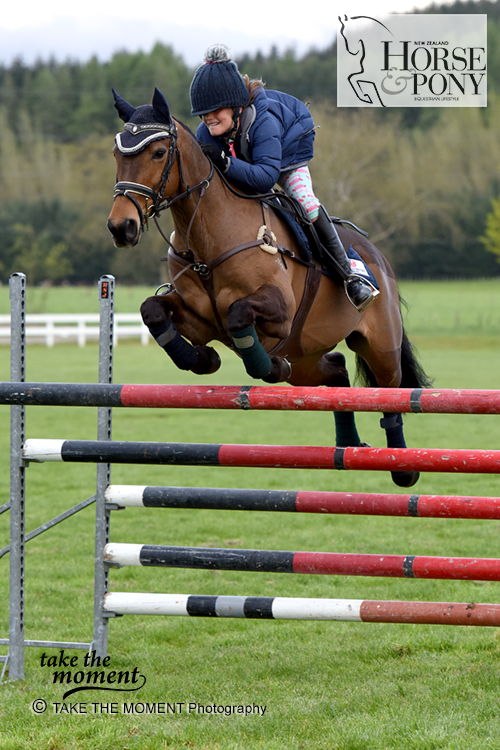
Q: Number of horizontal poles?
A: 5